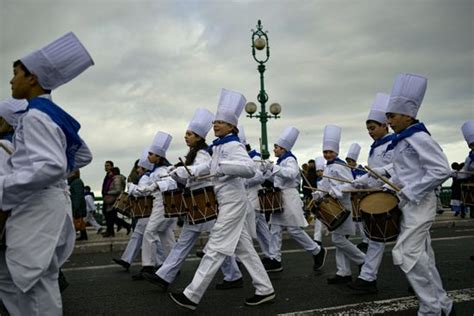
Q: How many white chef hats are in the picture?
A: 14